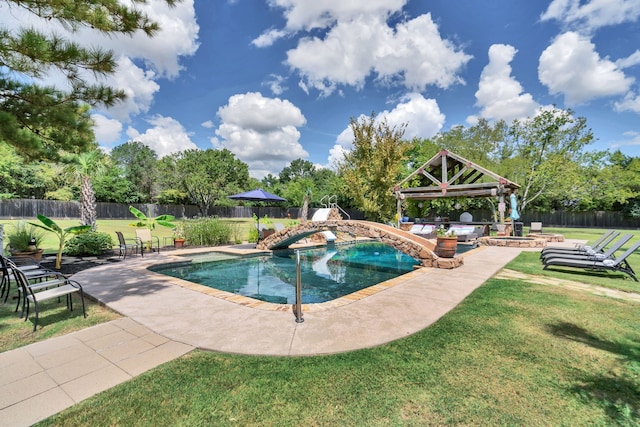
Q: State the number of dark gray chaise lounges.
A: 4